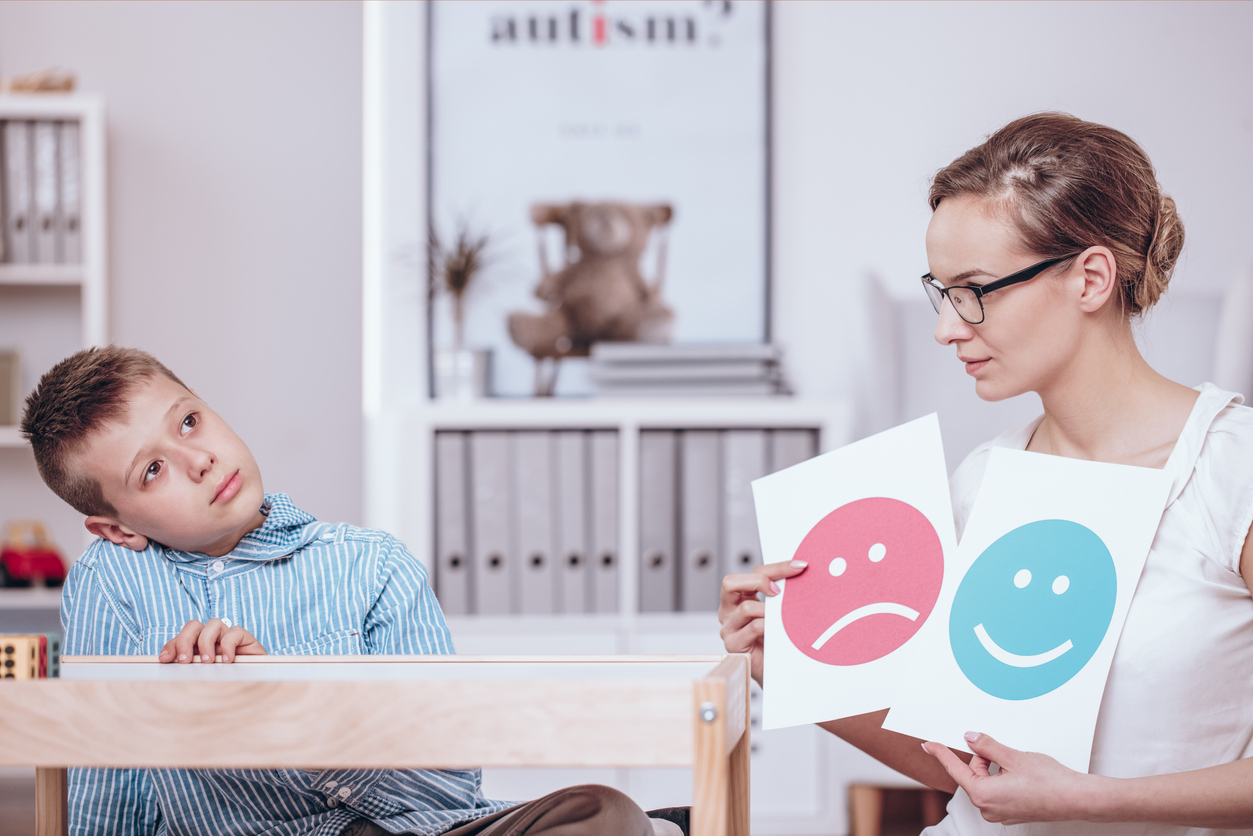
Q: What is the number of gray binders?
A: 12